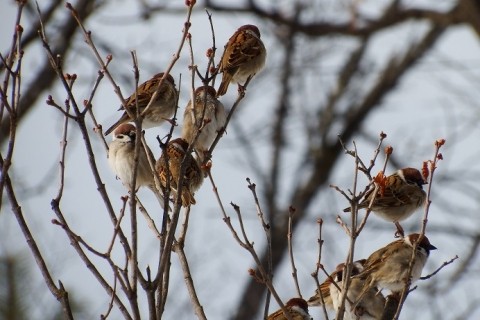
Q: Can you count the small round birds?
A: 10